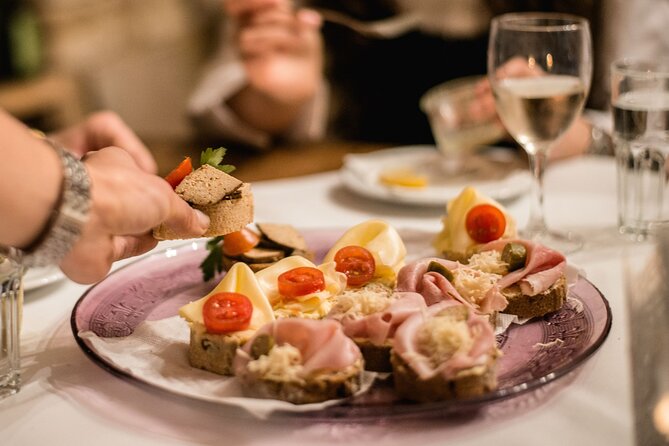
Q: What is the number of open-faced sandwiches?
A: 11